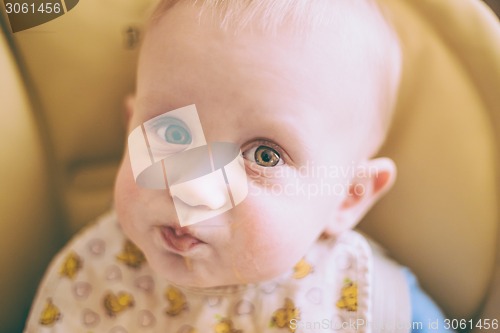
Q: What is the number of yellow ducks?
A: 9